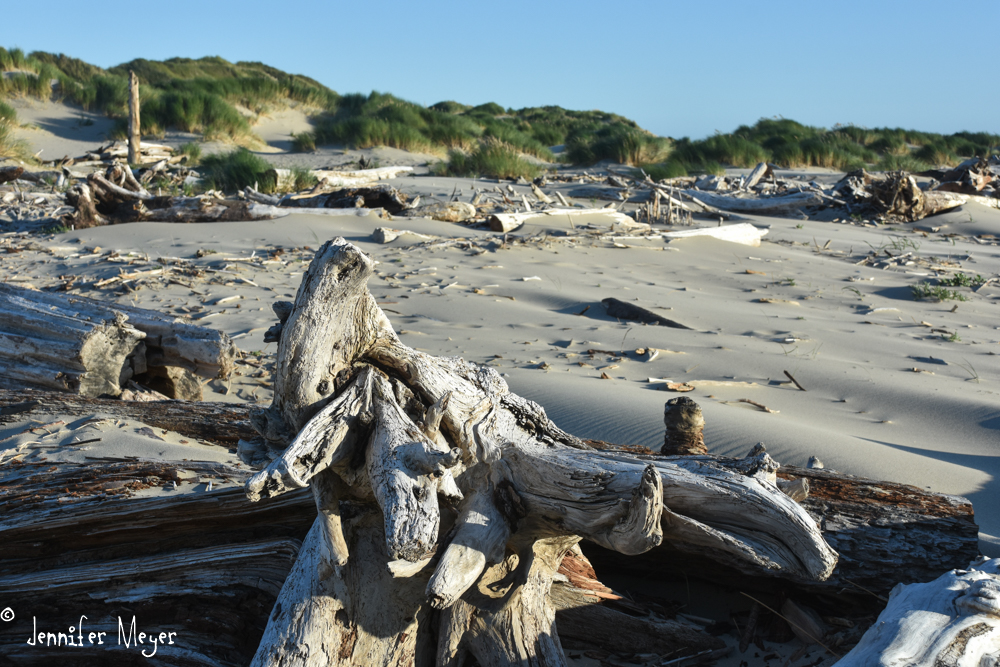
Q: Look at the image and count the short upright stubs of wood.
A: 1